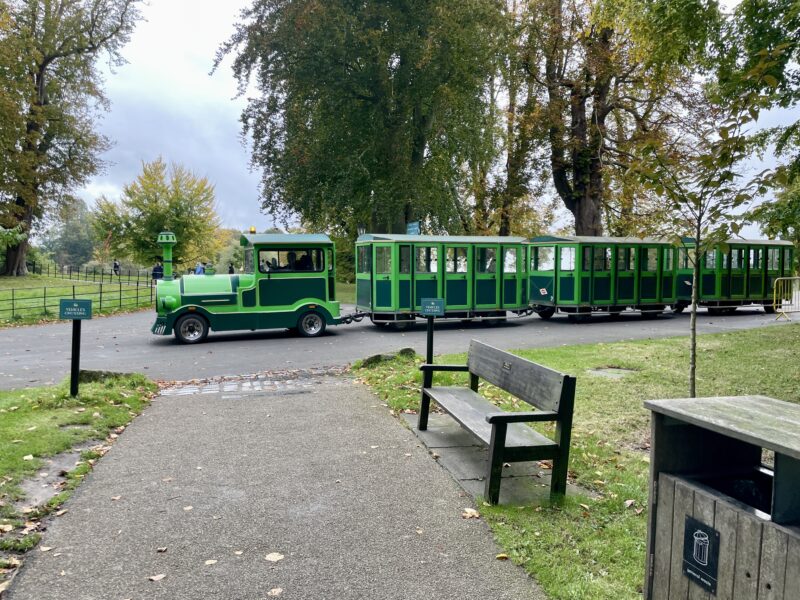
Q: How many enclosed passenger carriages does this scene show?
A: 3